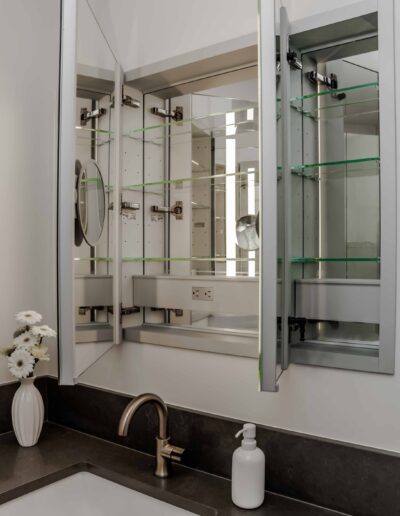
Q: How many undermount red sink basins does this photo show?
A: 0